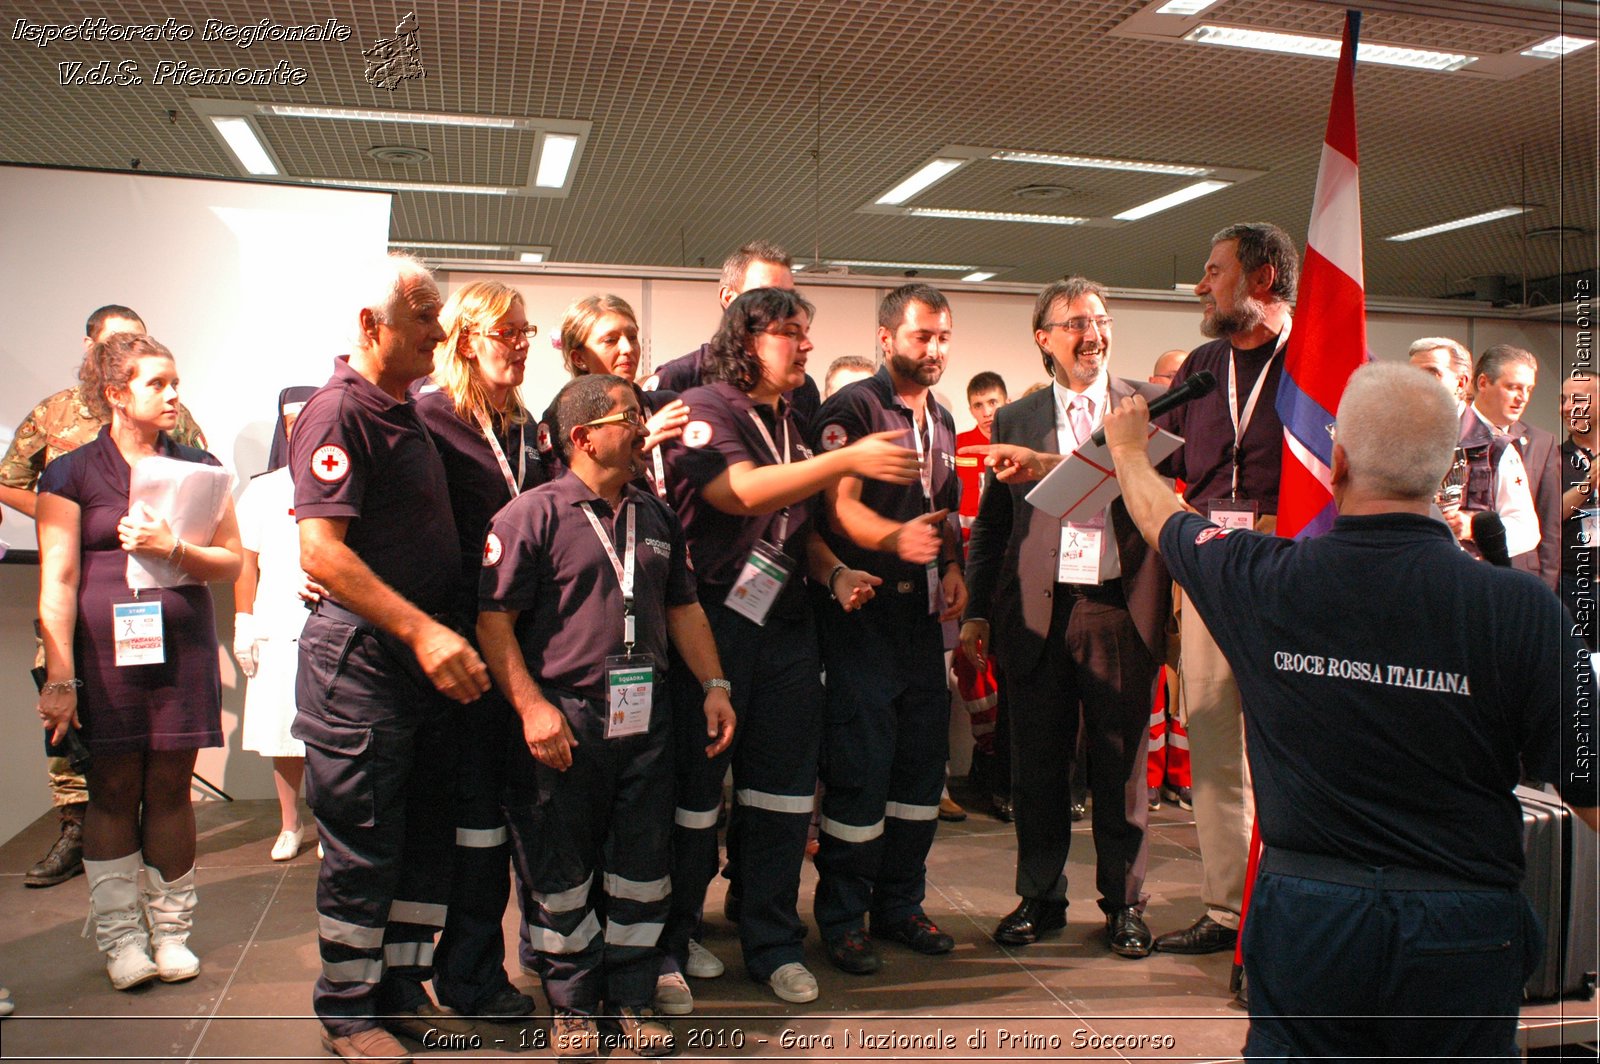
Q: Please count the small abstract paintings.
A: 0